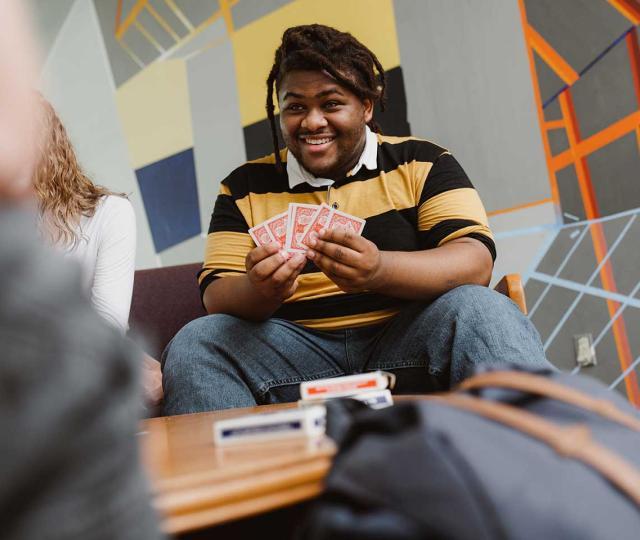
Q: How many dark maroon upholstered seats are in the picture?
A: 1